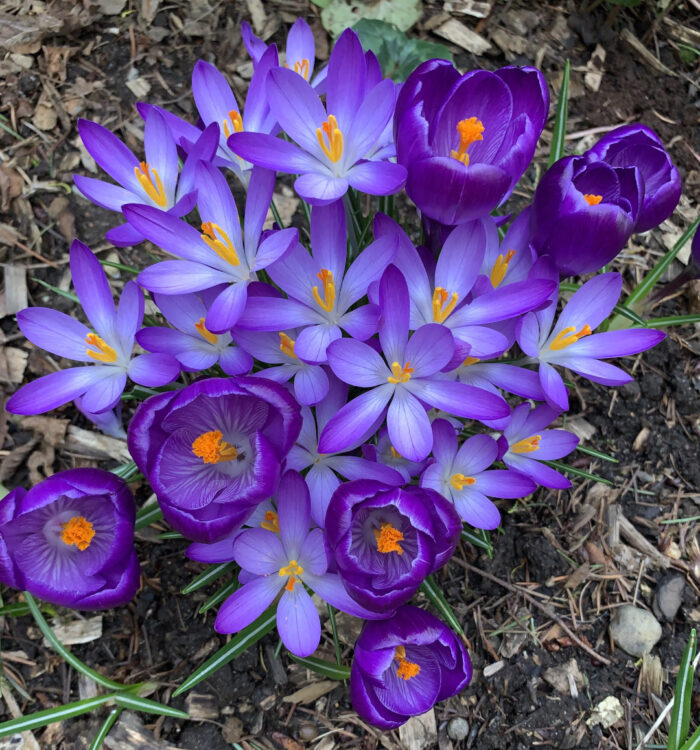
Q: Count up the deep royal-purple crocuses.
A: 7